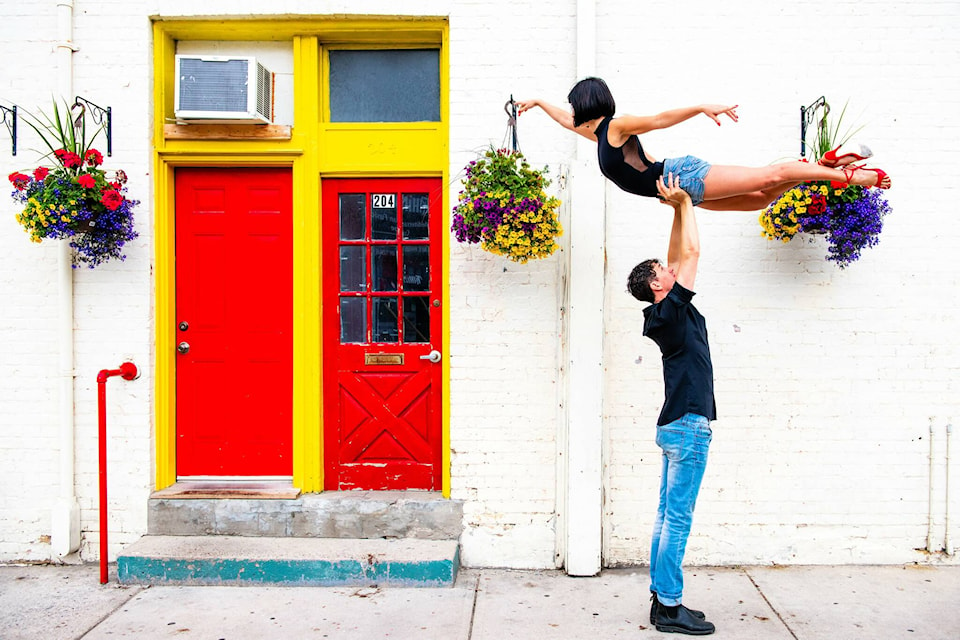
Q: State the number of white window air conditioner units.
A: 1